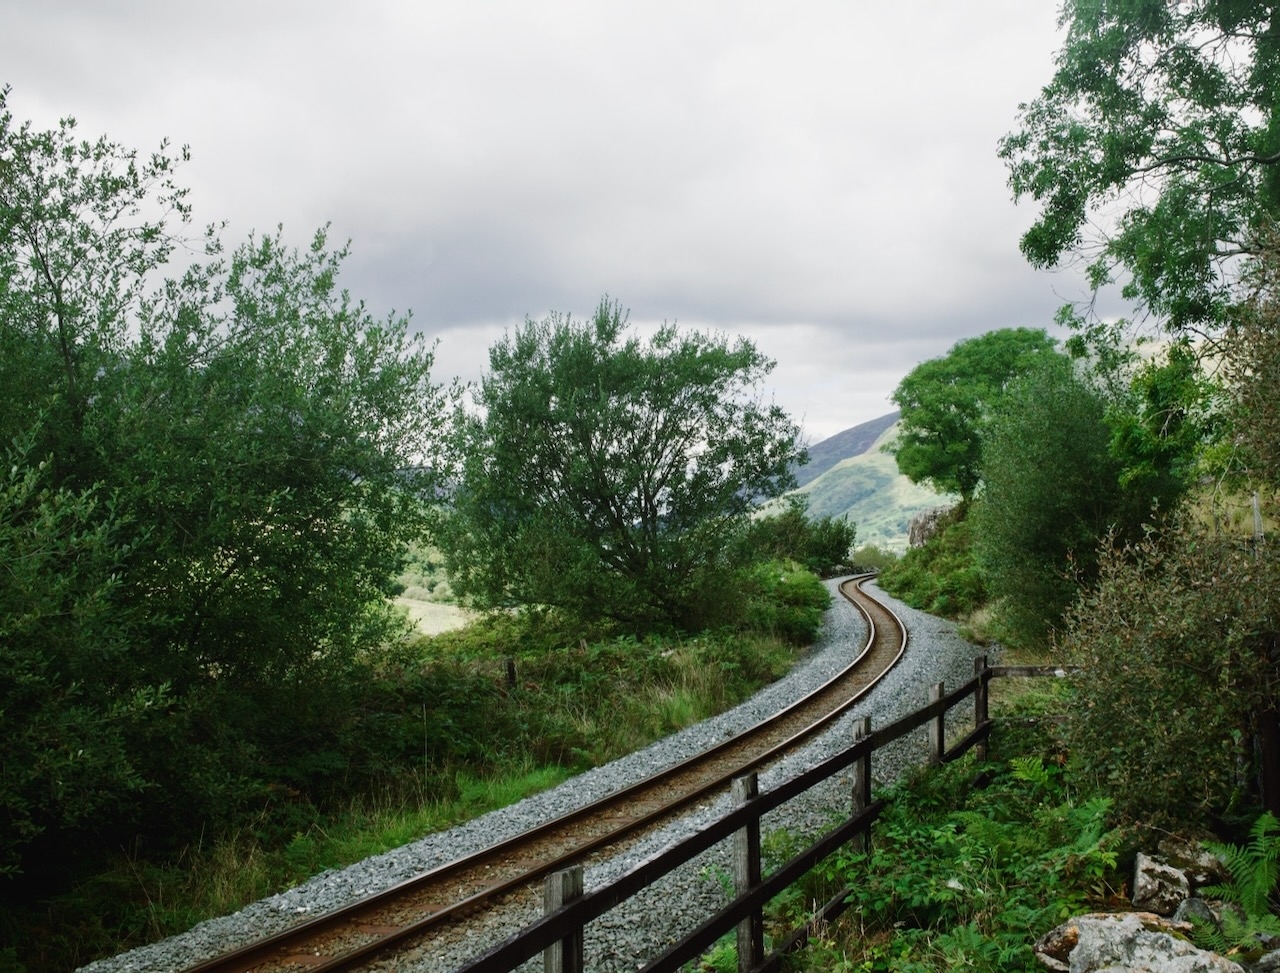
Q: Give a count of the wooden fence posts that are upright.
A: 5